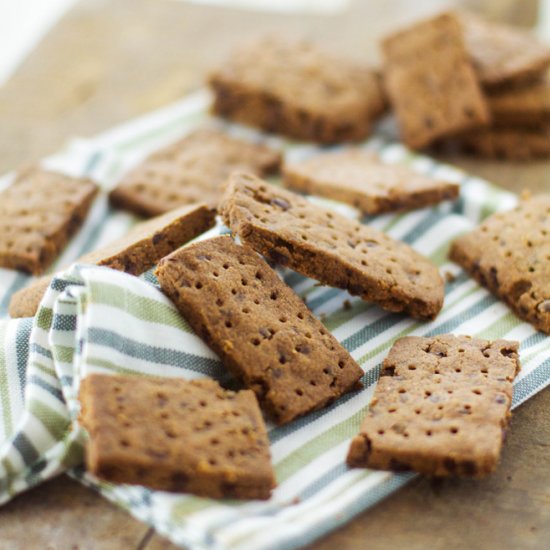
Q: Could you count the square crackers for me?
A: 14